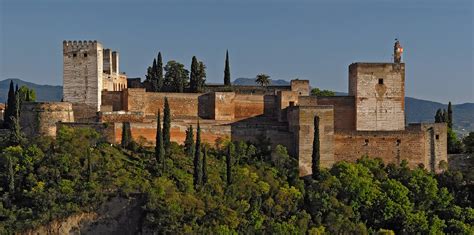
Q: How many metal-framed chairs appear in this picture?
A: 0